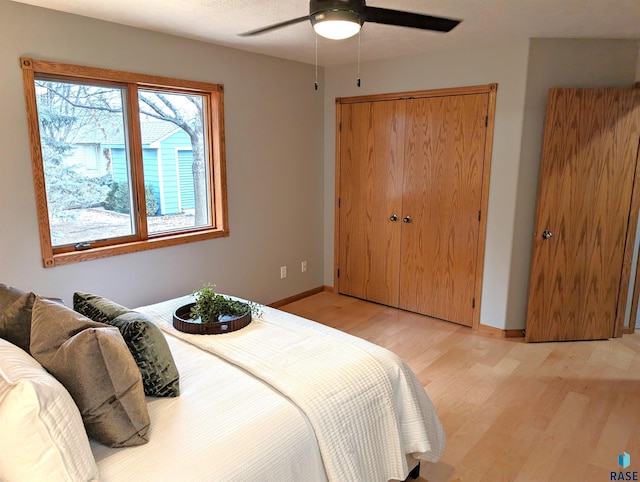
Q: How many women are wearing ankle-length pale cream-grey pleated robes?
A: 0